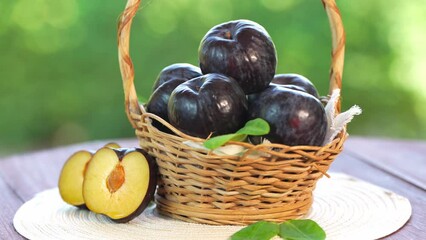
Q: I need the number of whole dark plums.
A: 6